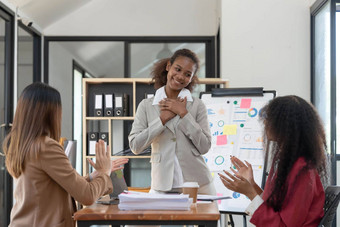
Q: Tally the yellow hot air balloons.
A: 0